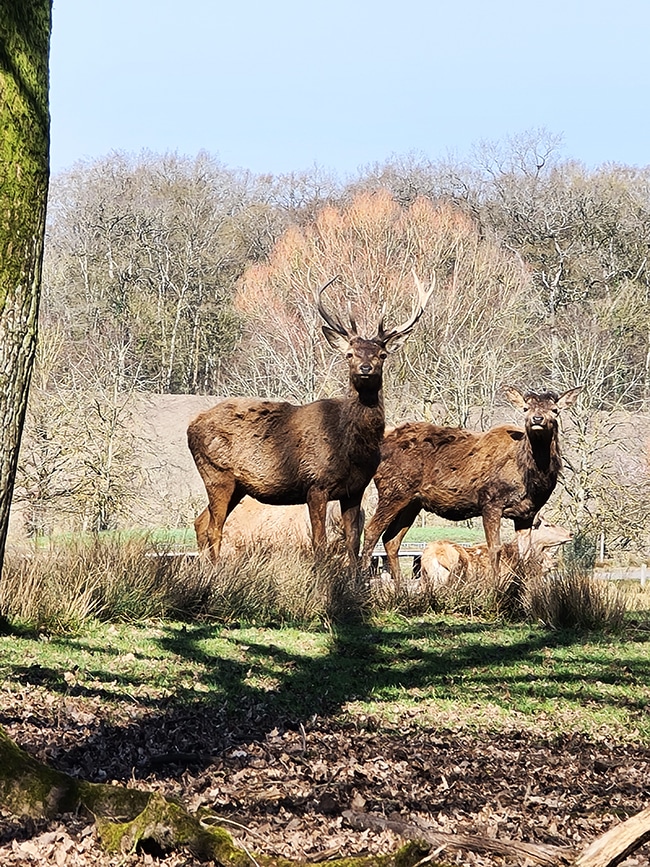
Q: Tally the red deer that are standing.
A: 2